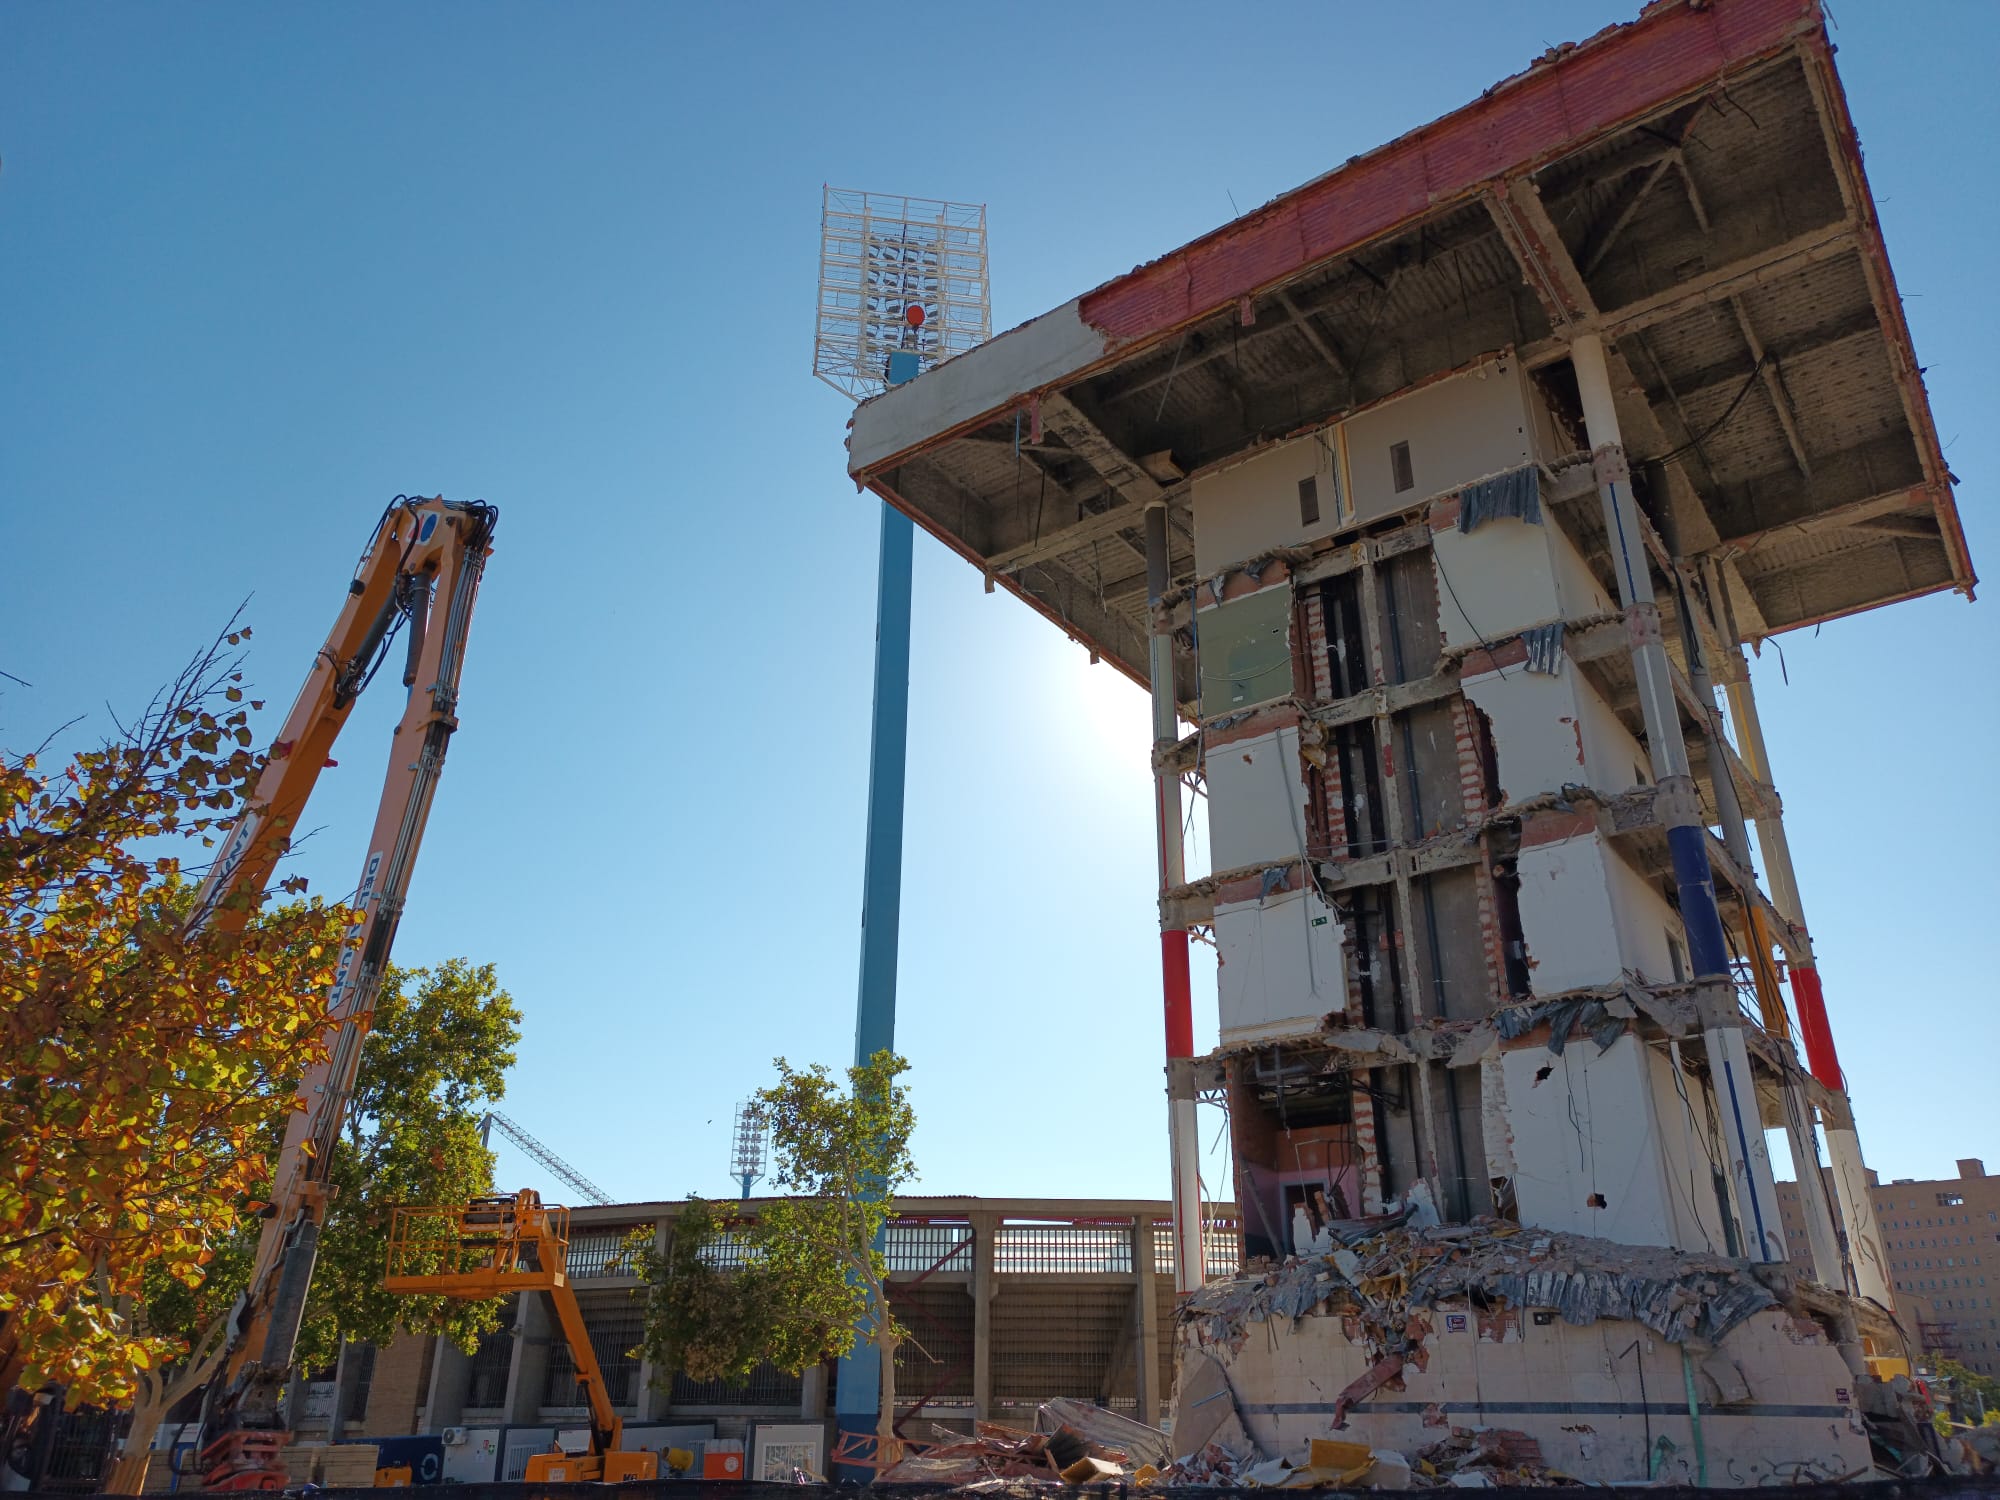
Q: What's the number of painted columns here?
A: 4